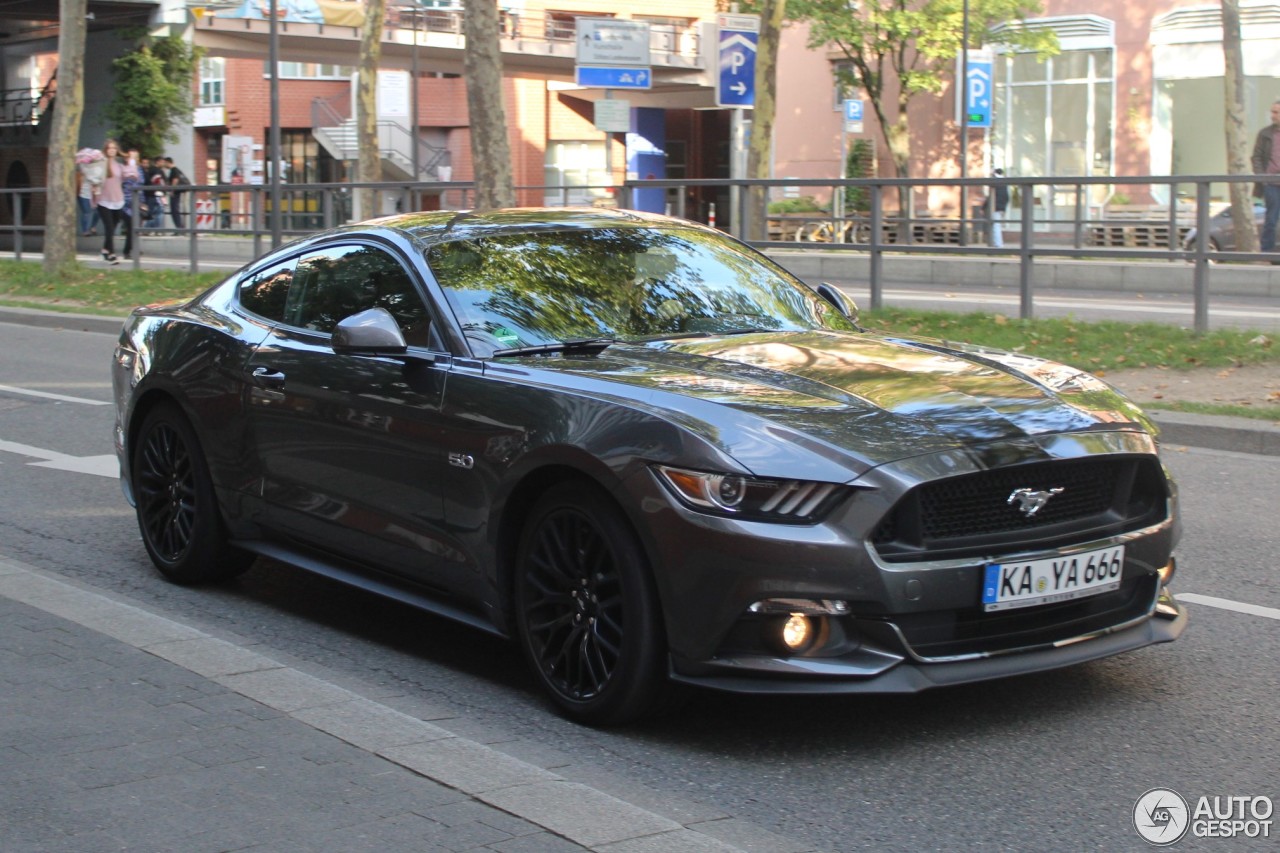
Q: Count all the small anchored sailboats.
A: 0